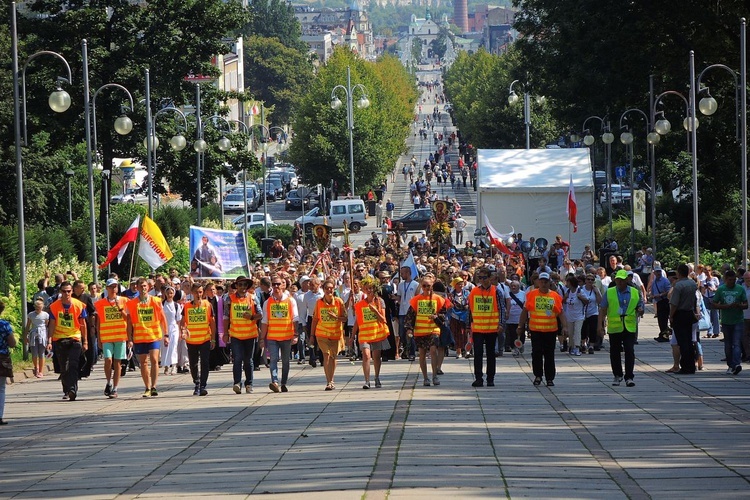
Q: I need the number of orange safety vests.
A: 11